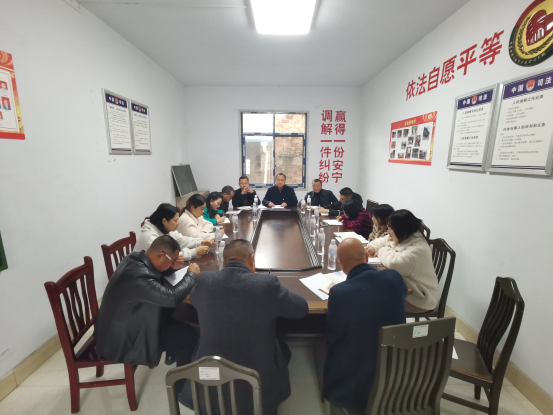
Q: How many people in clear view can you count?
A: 14